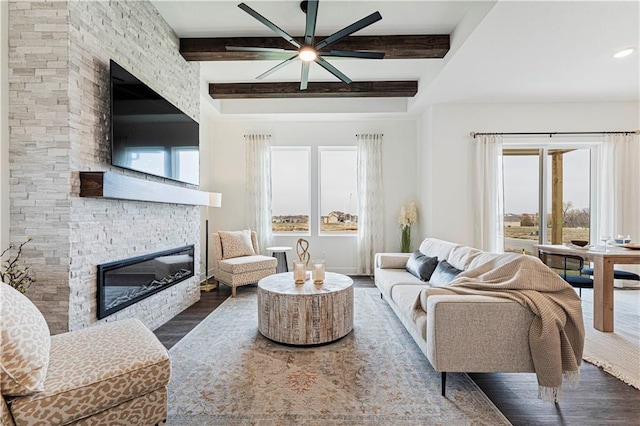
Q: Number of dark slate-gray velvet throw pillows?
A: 2